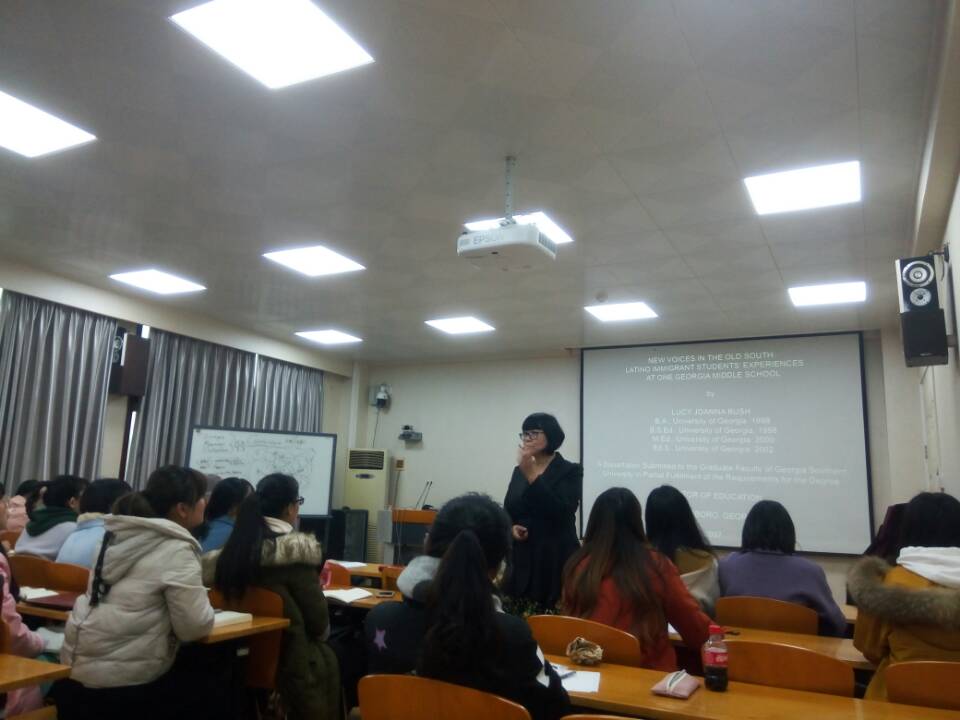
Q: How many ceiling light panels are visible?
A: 10